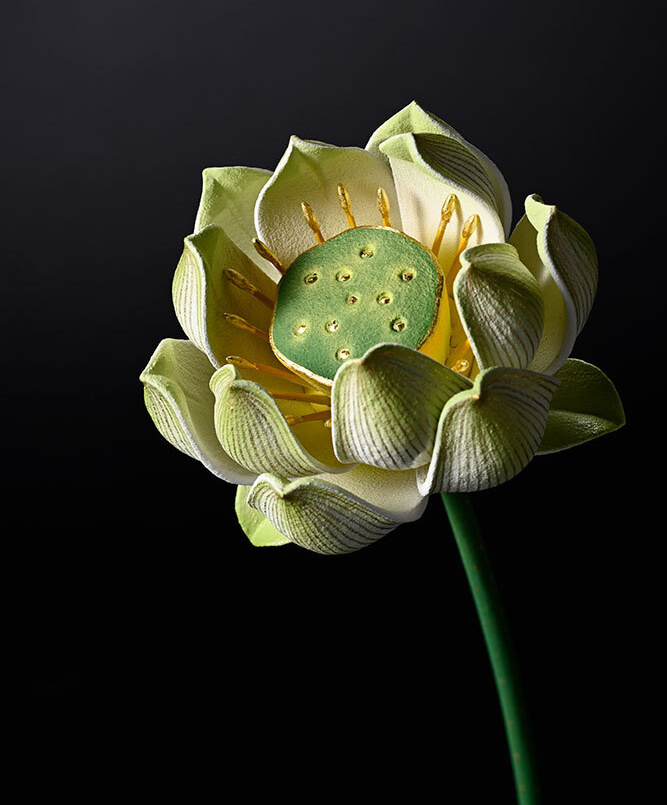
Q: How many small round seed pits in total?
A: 10